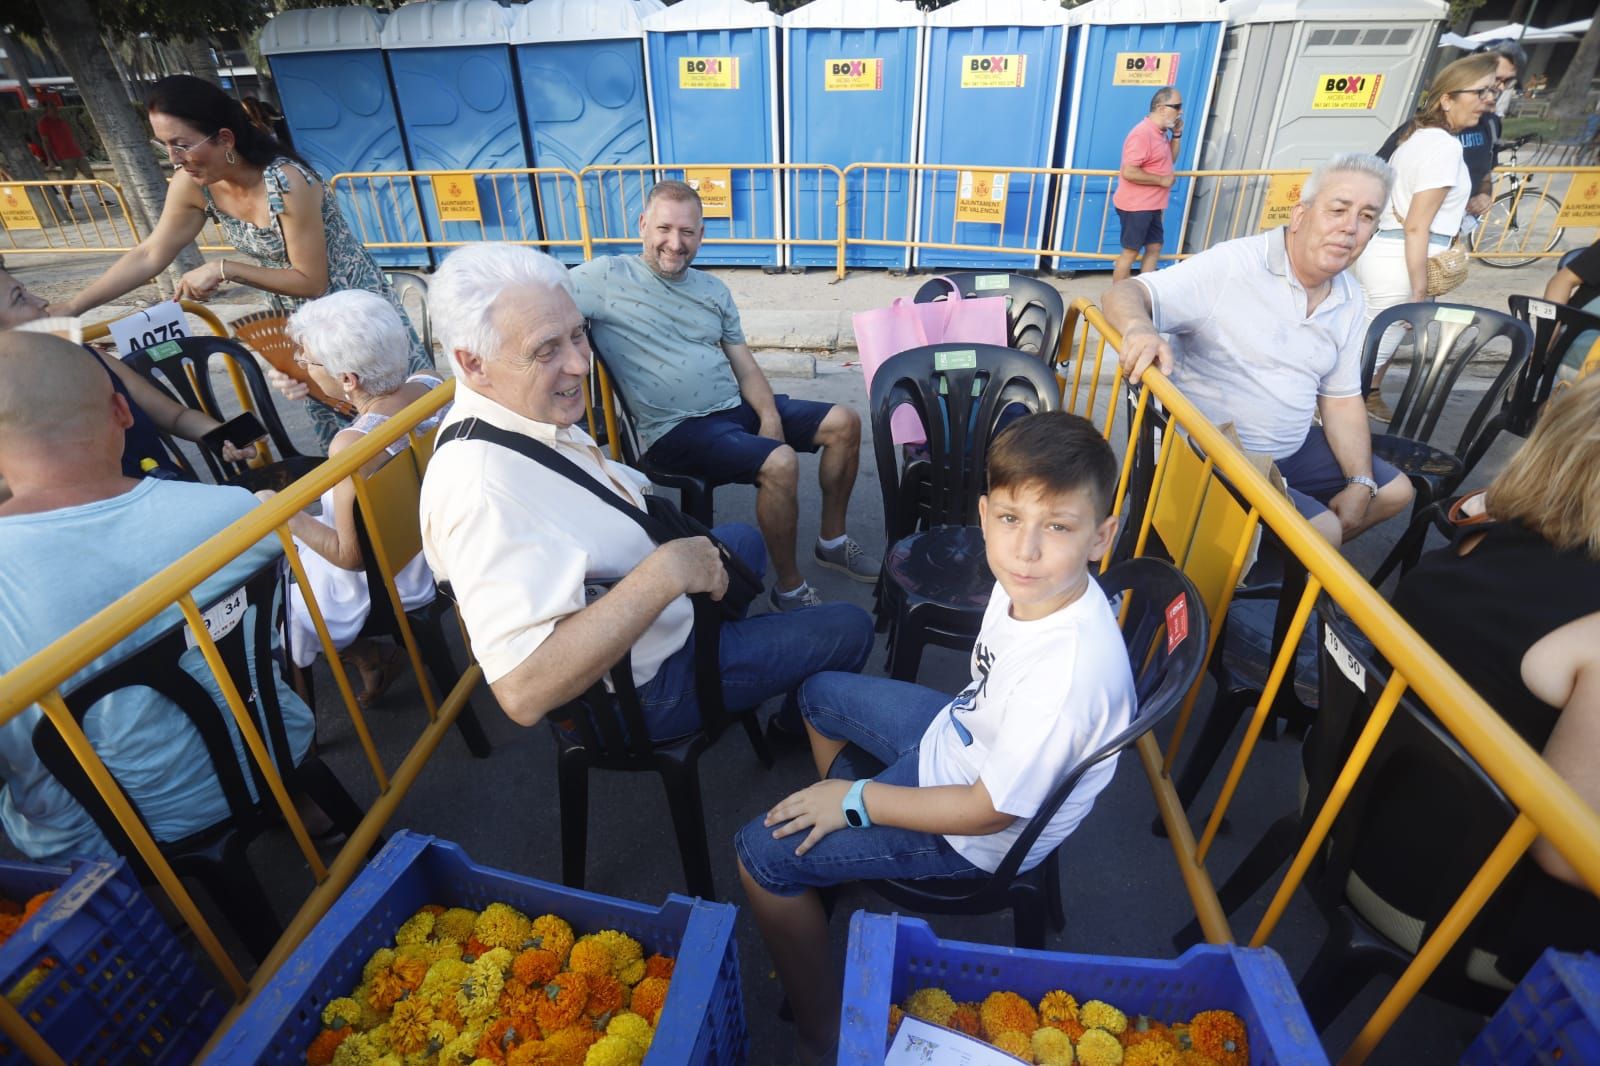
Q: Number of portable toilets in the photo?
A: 8